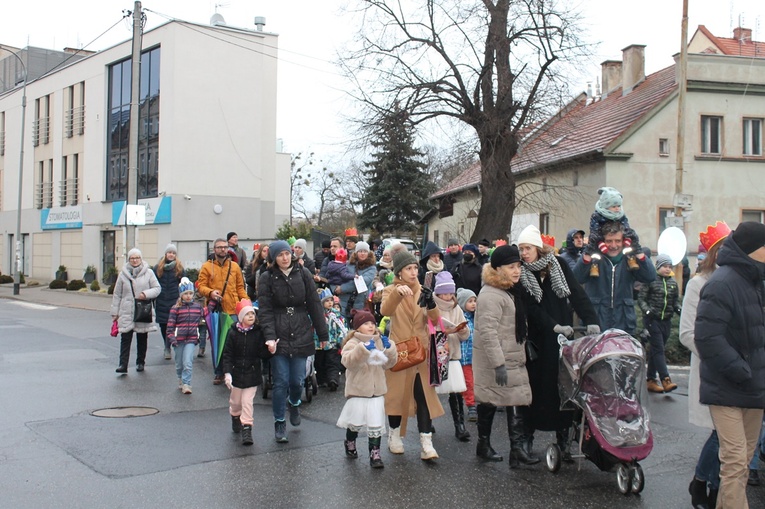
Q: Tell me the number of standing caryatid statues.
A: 0